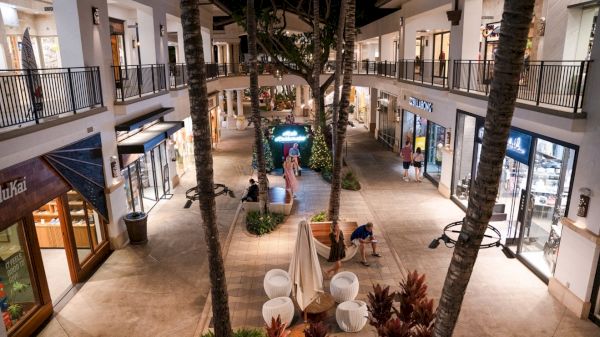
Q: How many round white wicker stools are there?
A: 4